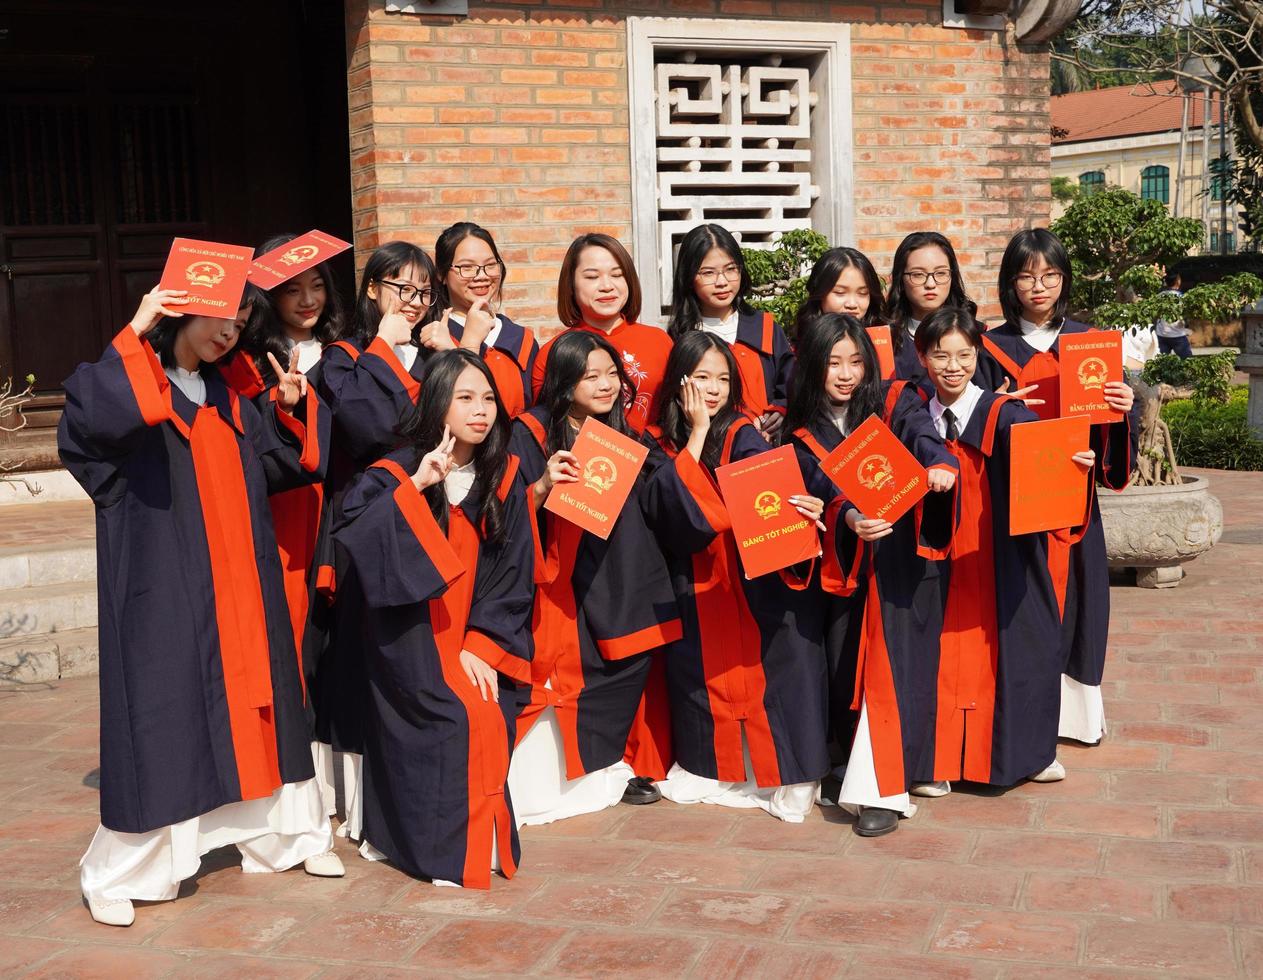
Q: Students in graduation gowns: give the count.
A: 13